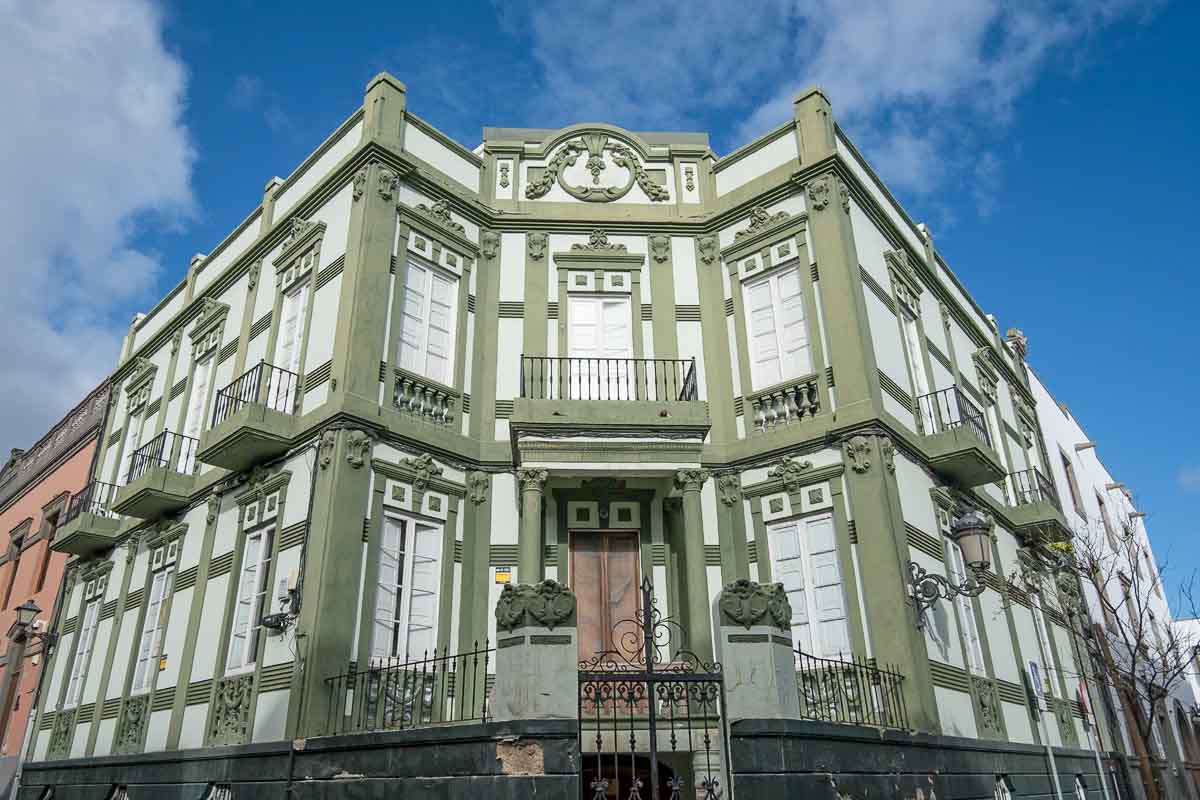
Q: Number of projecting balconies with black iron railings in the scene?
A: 6